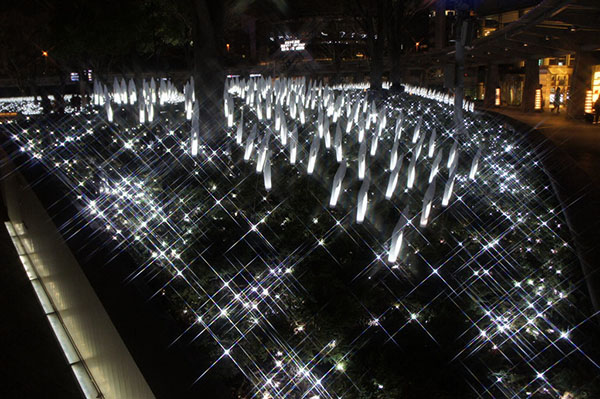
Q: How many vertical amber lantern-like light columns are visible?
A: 3